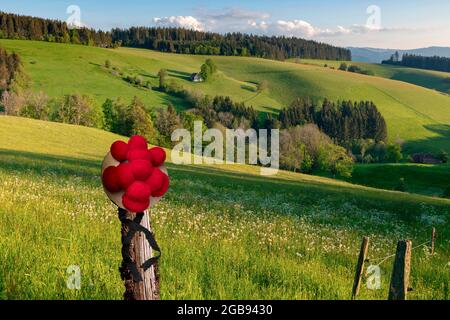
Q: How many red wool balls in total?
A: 11